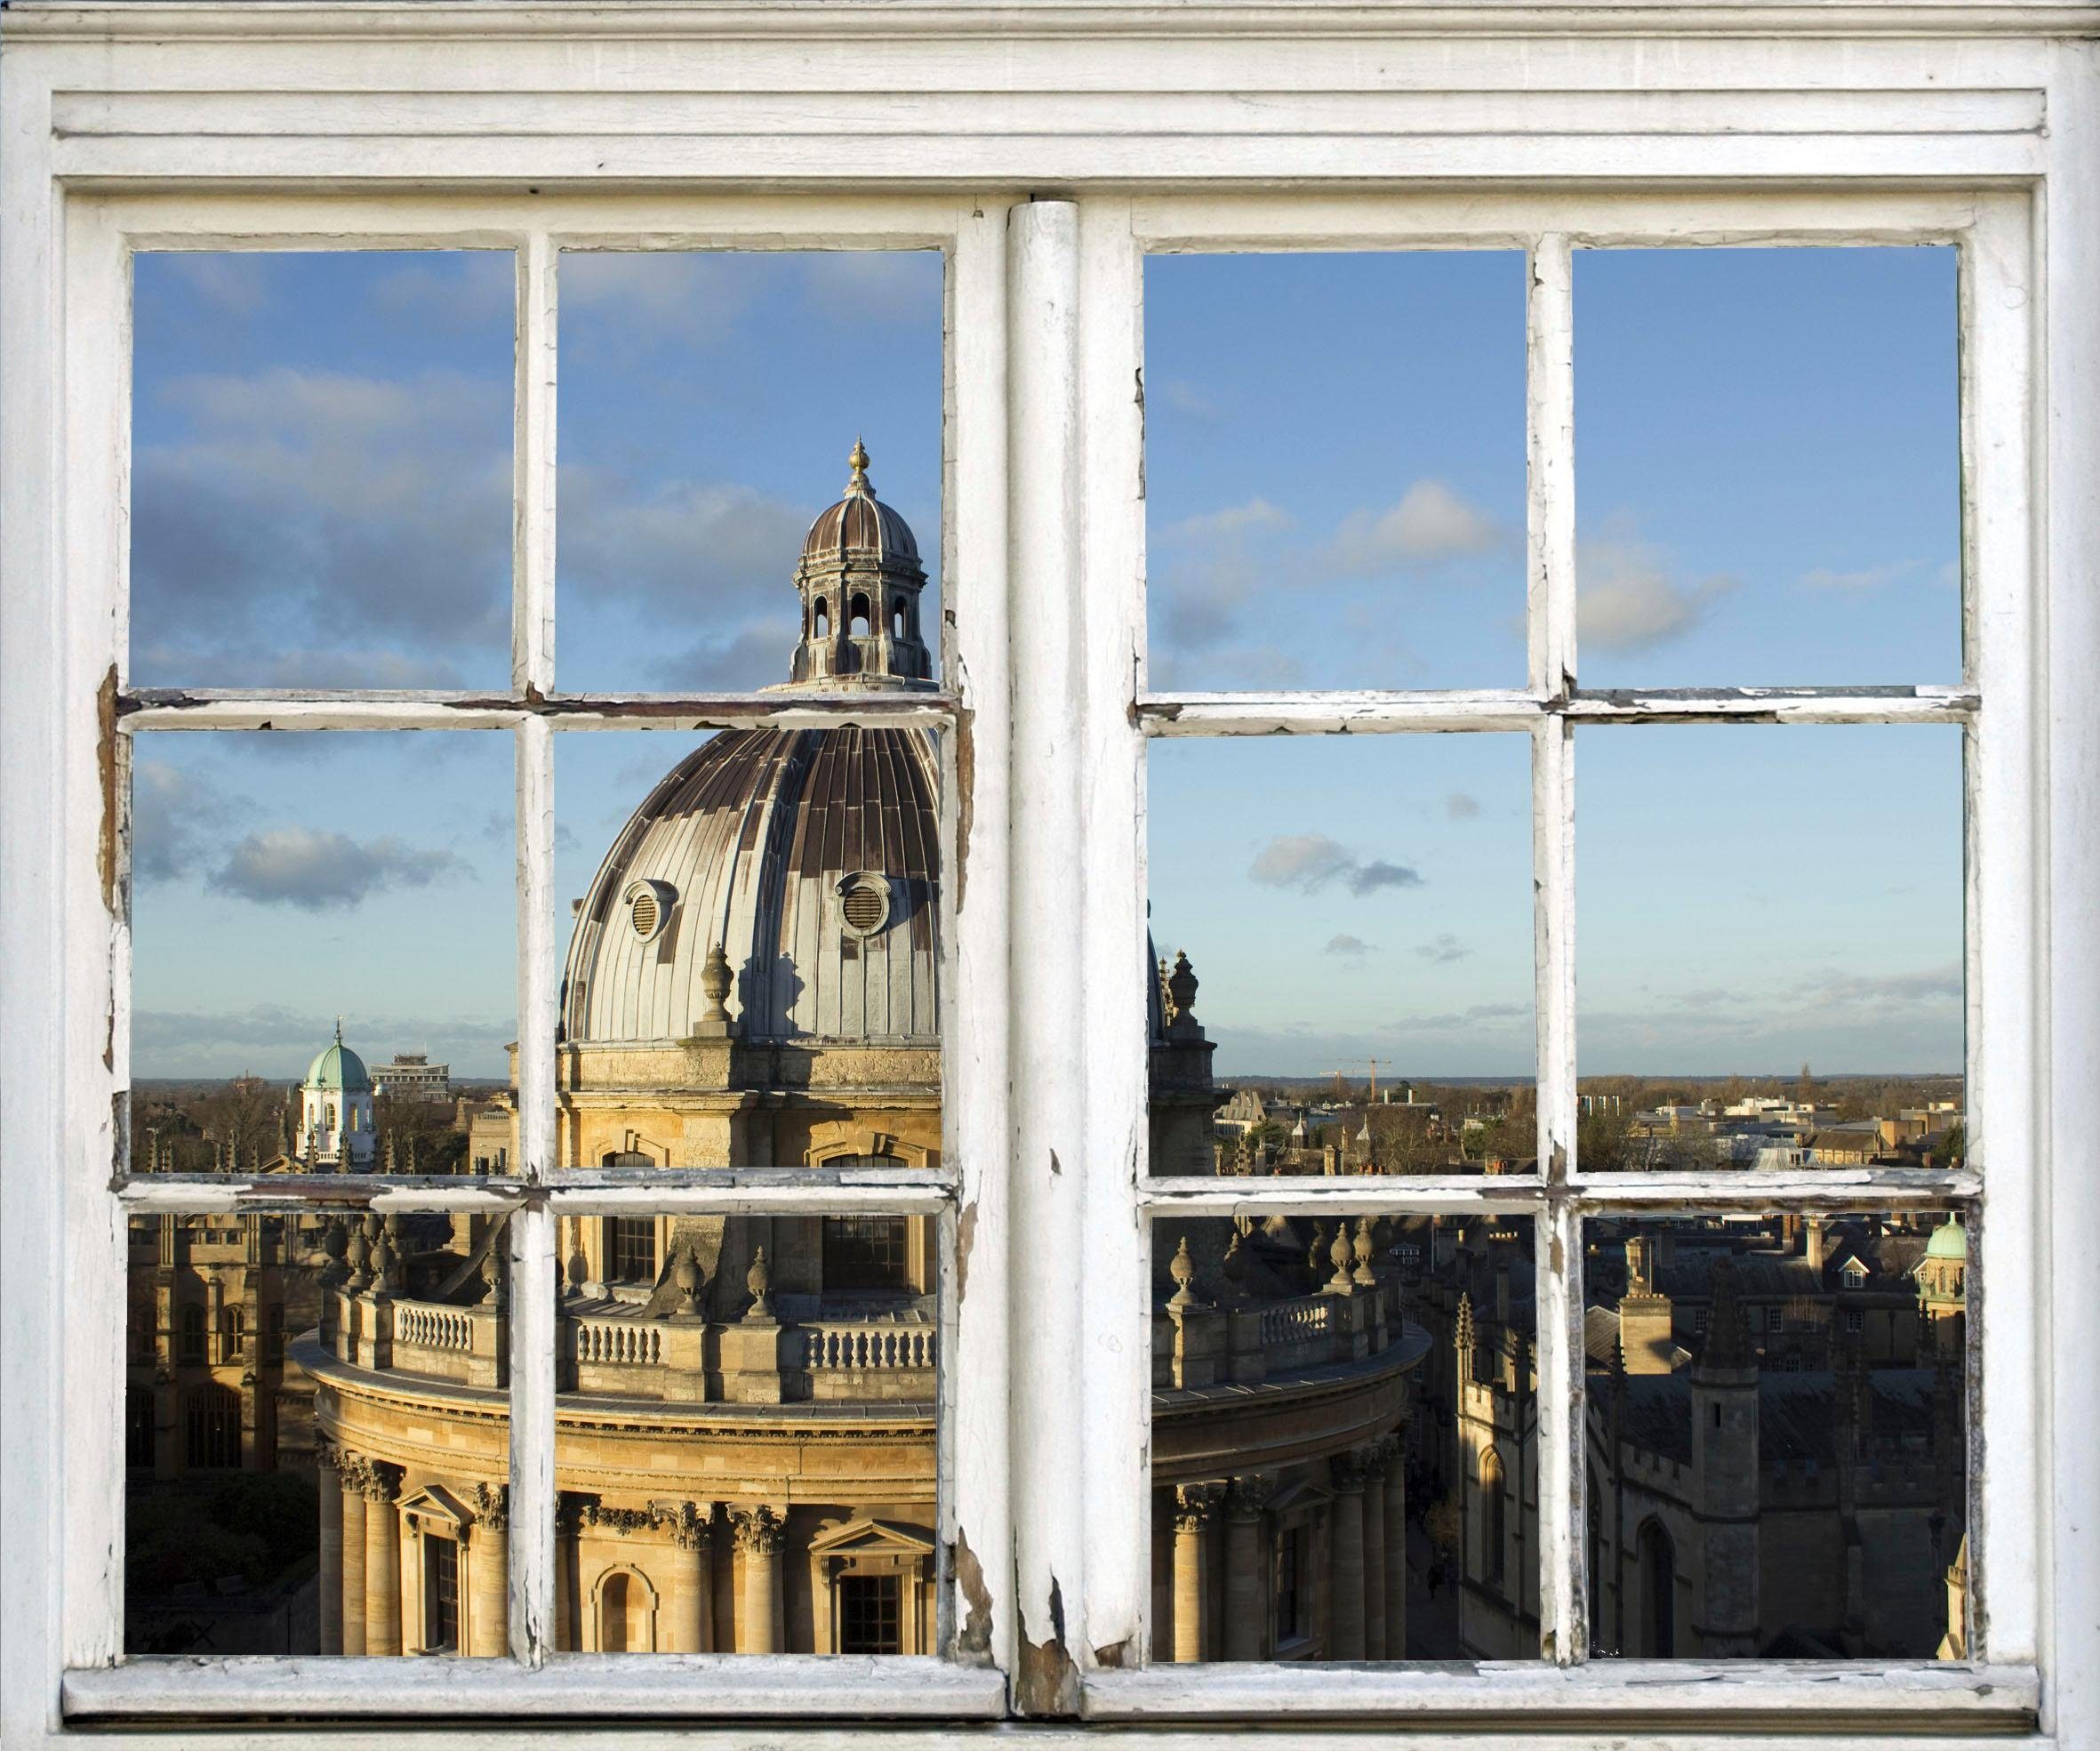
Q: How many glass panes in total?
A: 12